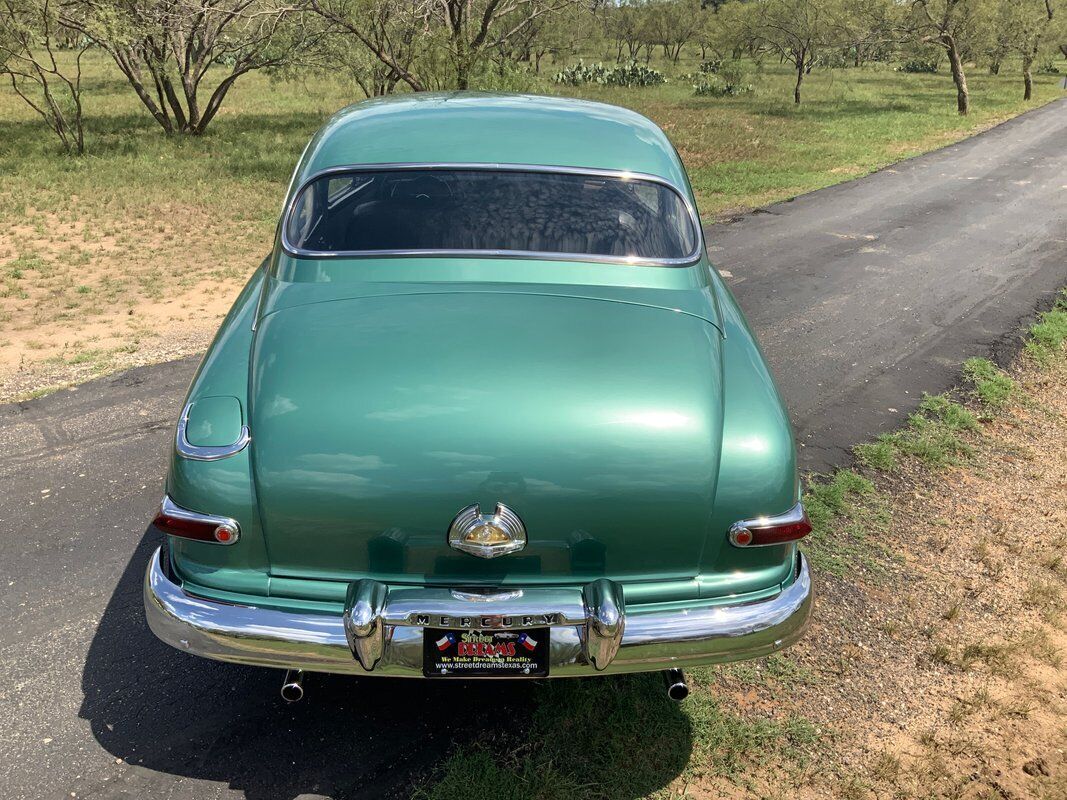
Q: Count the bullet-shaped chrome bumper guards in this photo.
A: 2